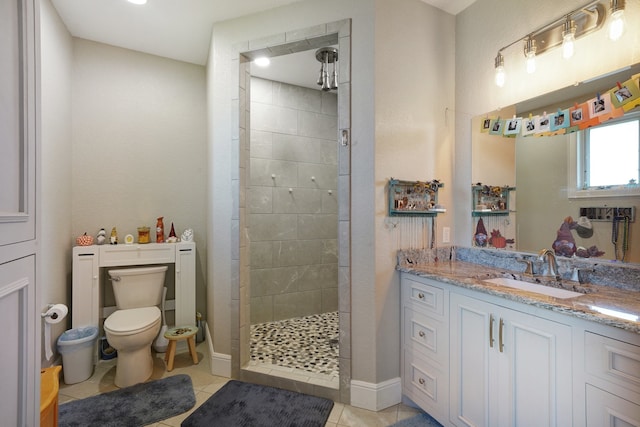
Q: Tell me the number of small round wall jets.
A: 4